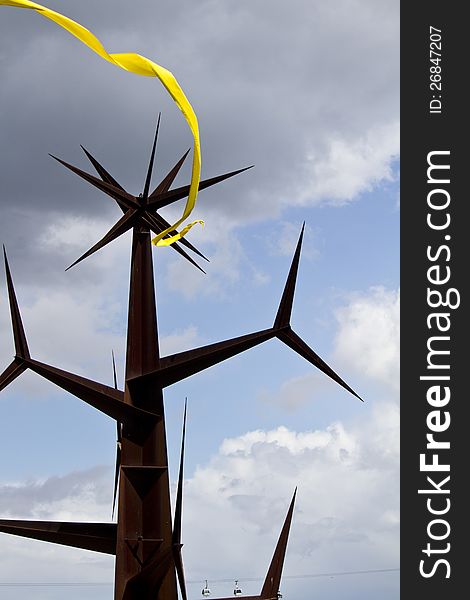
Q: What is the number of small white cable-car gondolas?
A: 2